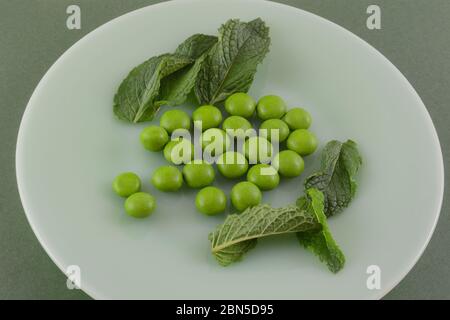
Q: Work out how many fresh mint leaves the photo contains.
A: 6